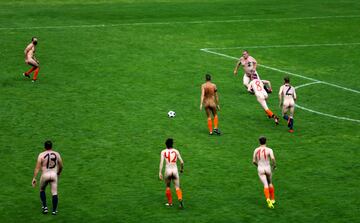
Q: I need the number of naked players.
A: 8